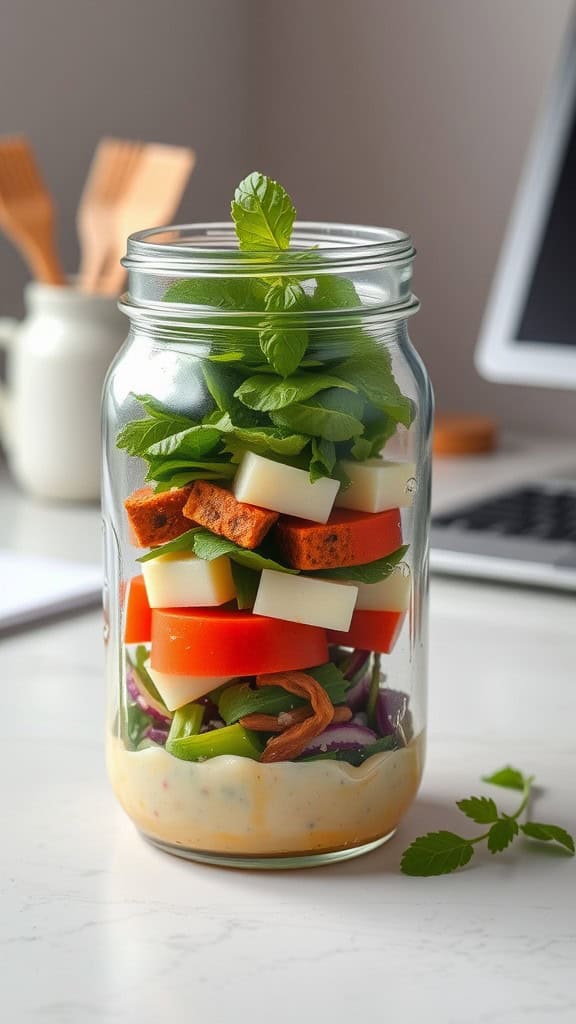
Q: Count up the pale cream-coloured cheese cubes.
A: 6